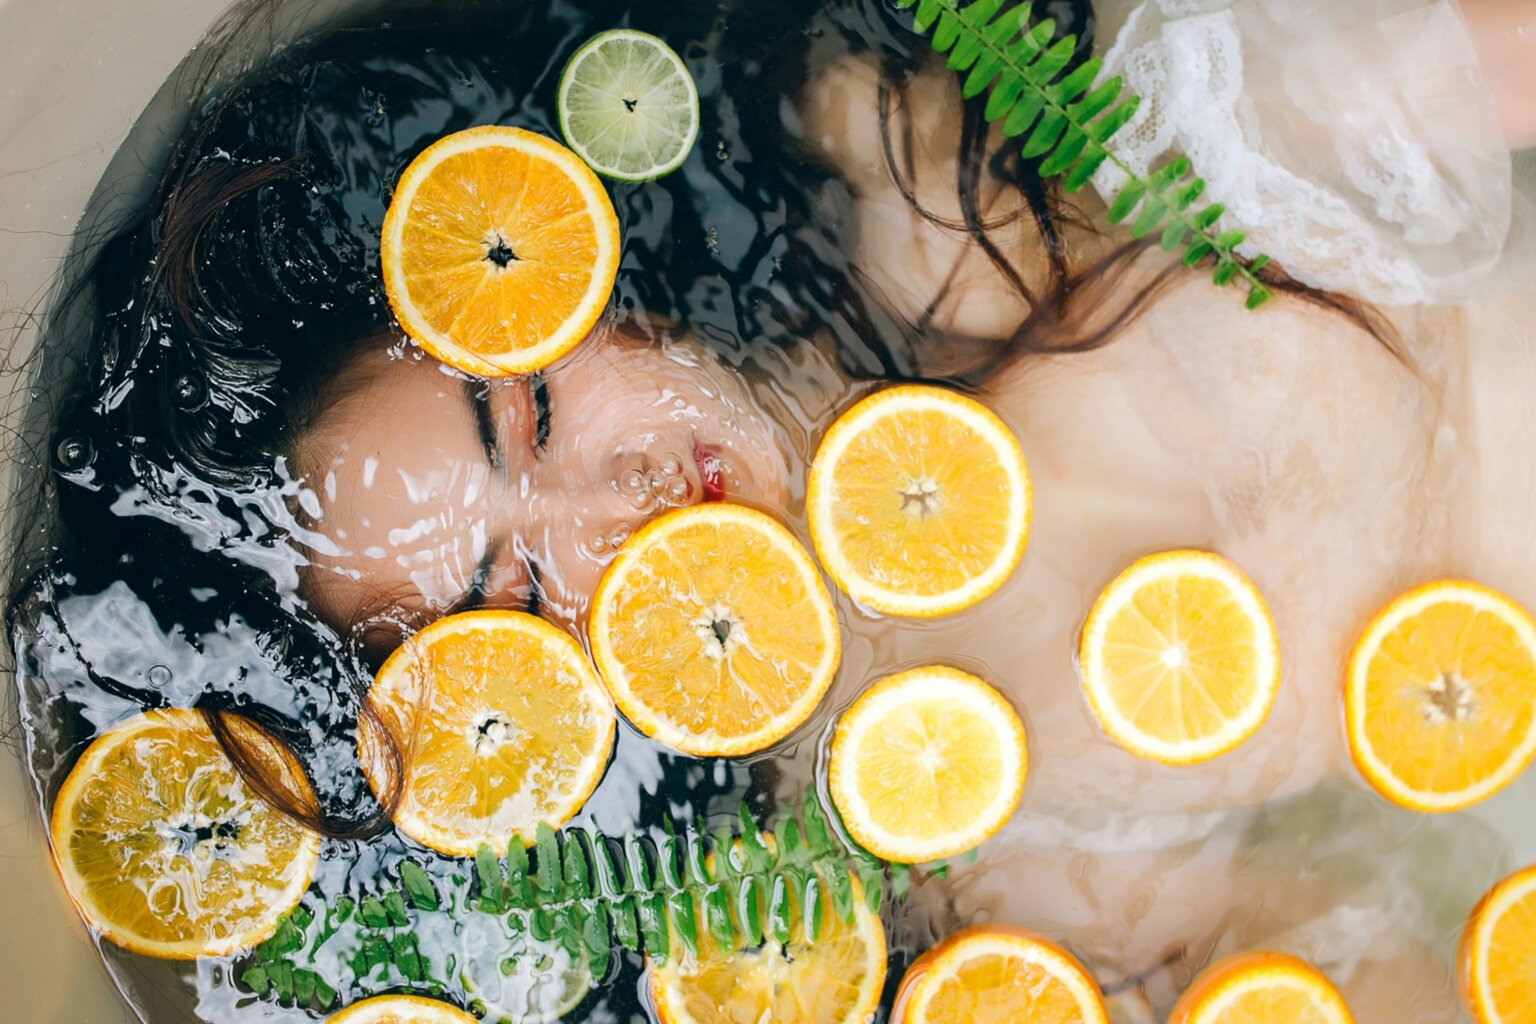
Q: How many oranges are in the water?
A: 13